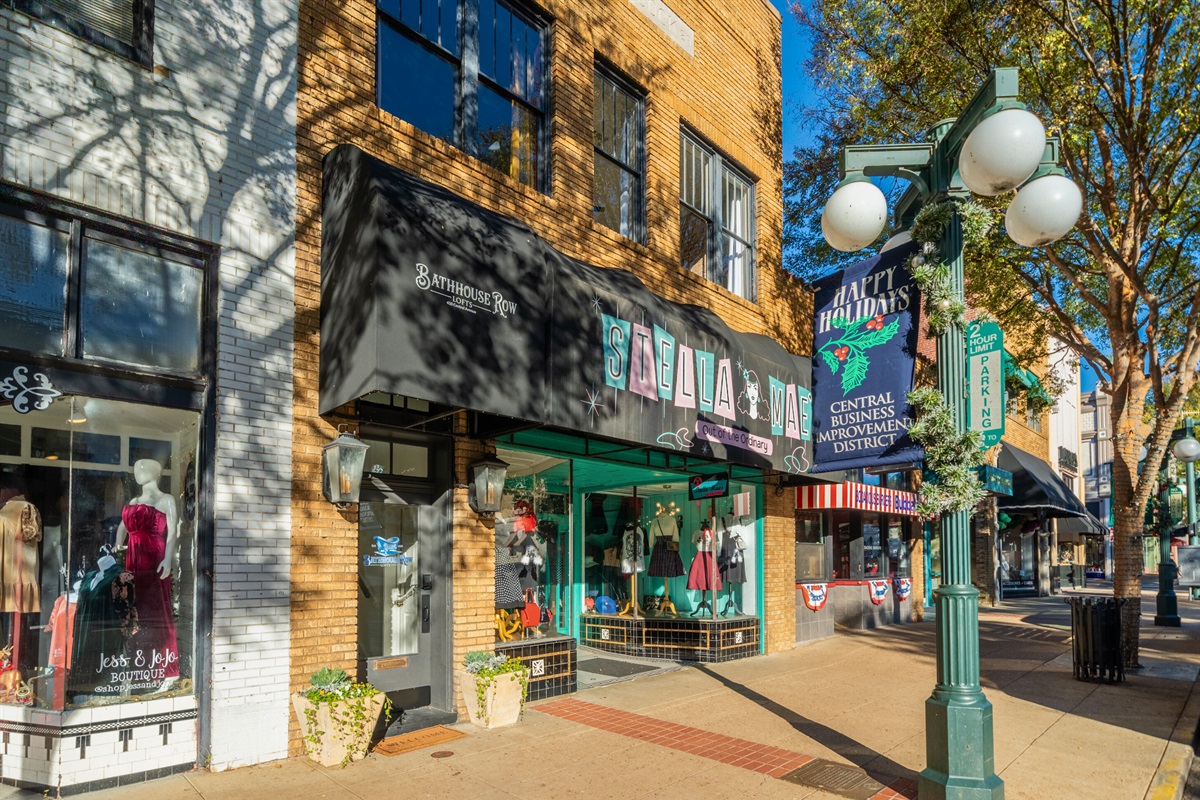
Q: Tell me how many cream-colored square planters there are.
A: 2